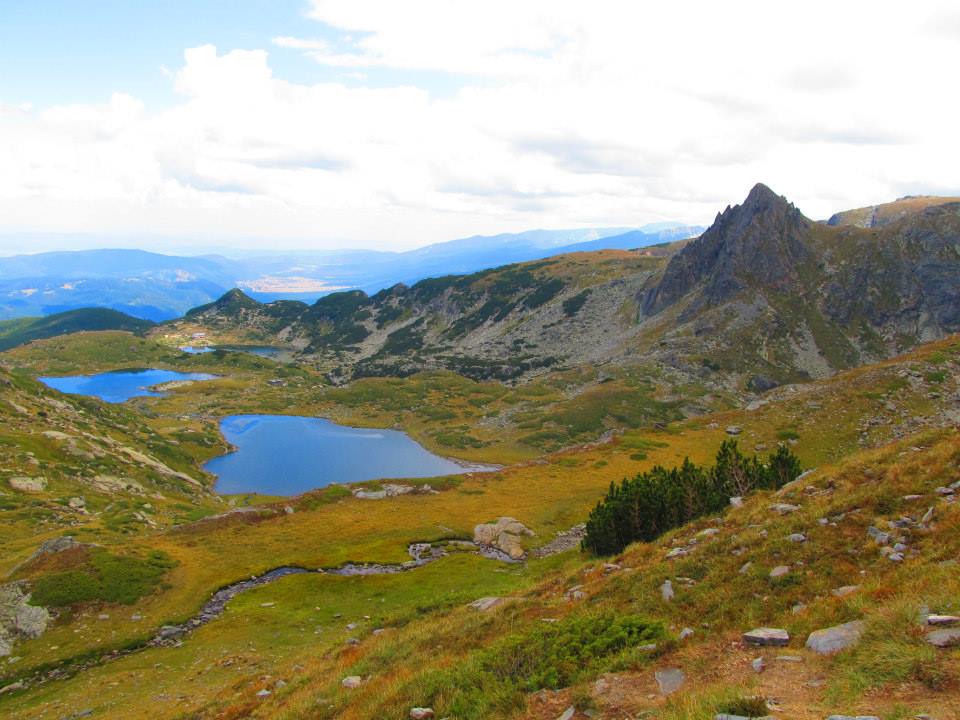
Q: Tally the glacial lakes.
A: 3